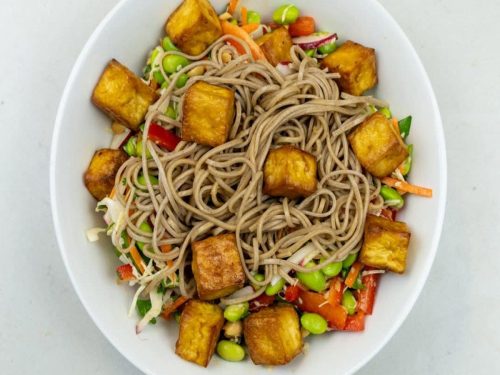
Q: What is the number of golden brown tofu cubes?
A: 12